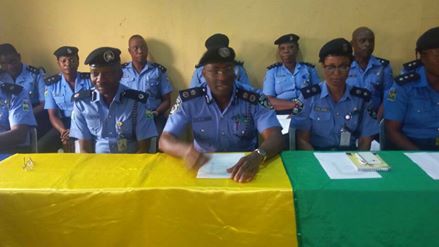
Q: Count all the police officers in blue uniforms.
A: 12